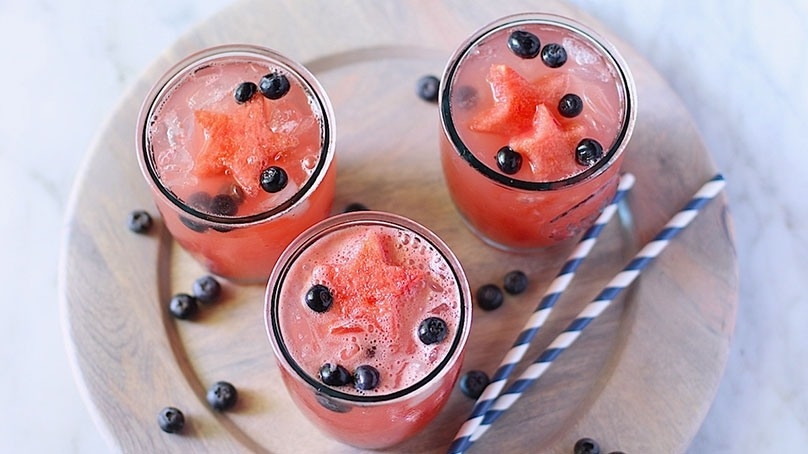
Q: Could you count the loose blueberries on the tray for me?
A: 12